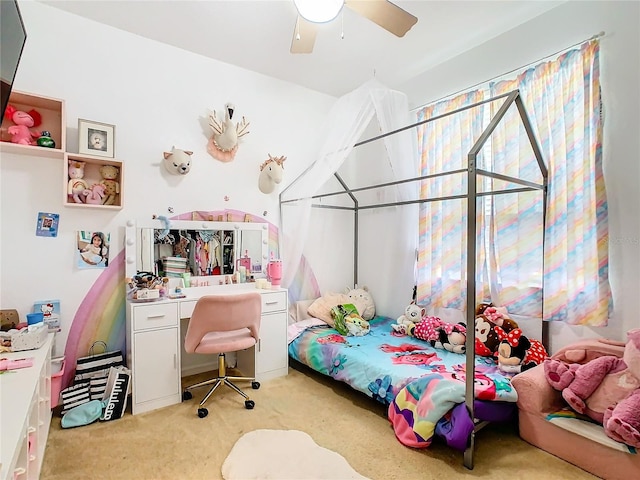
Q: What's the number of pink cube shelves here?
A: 2